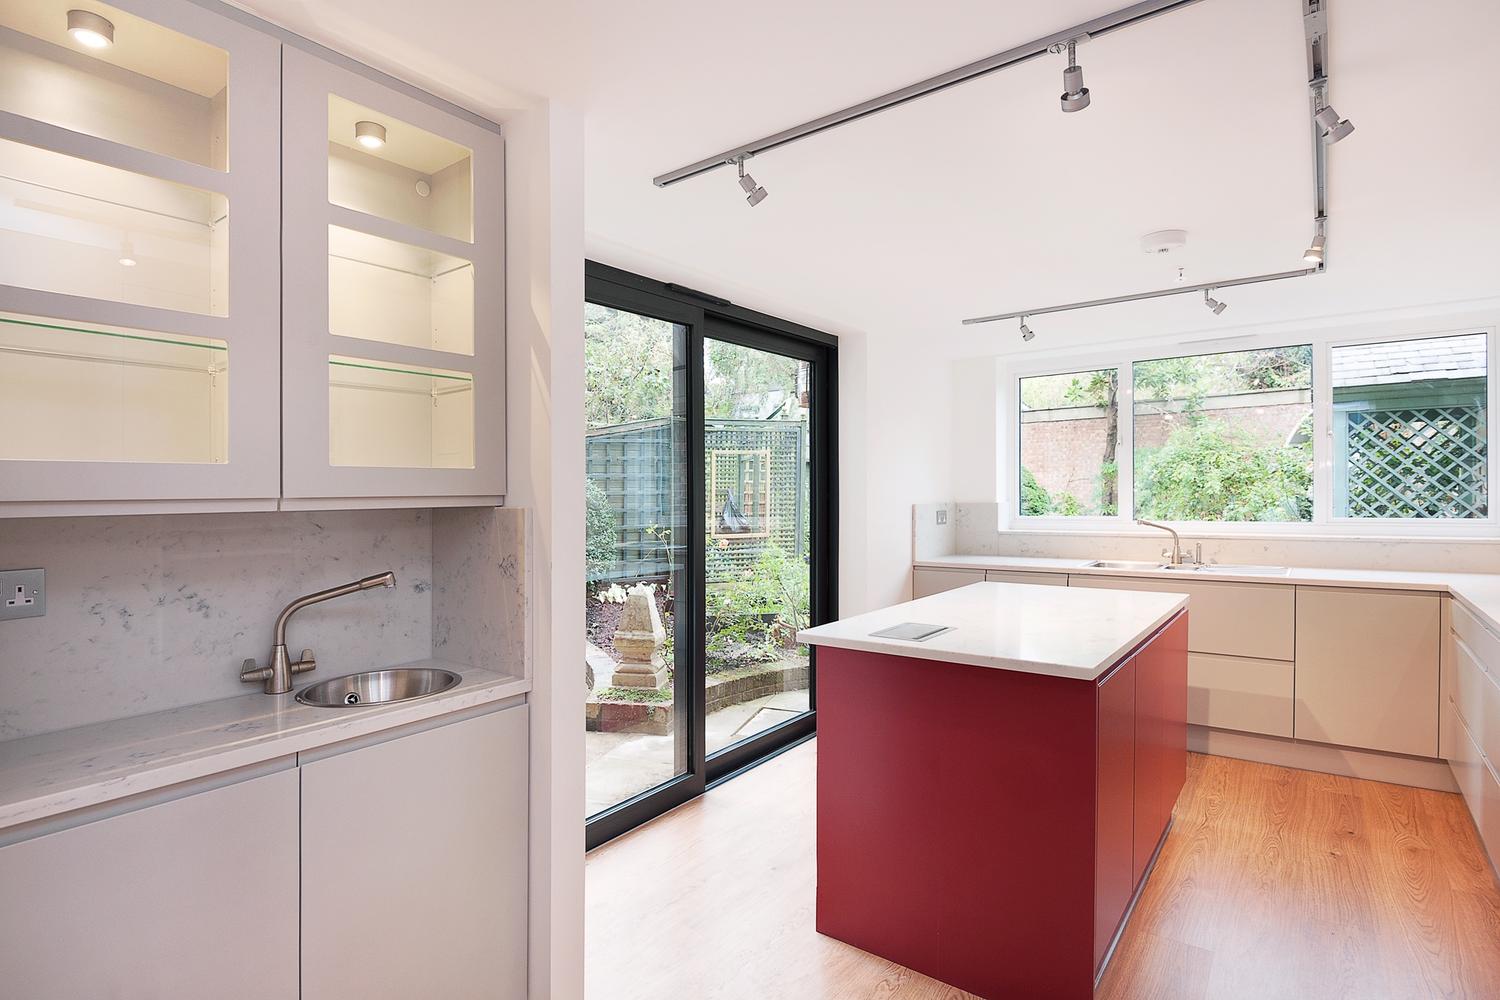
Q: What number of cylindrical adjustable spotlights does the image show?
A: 6